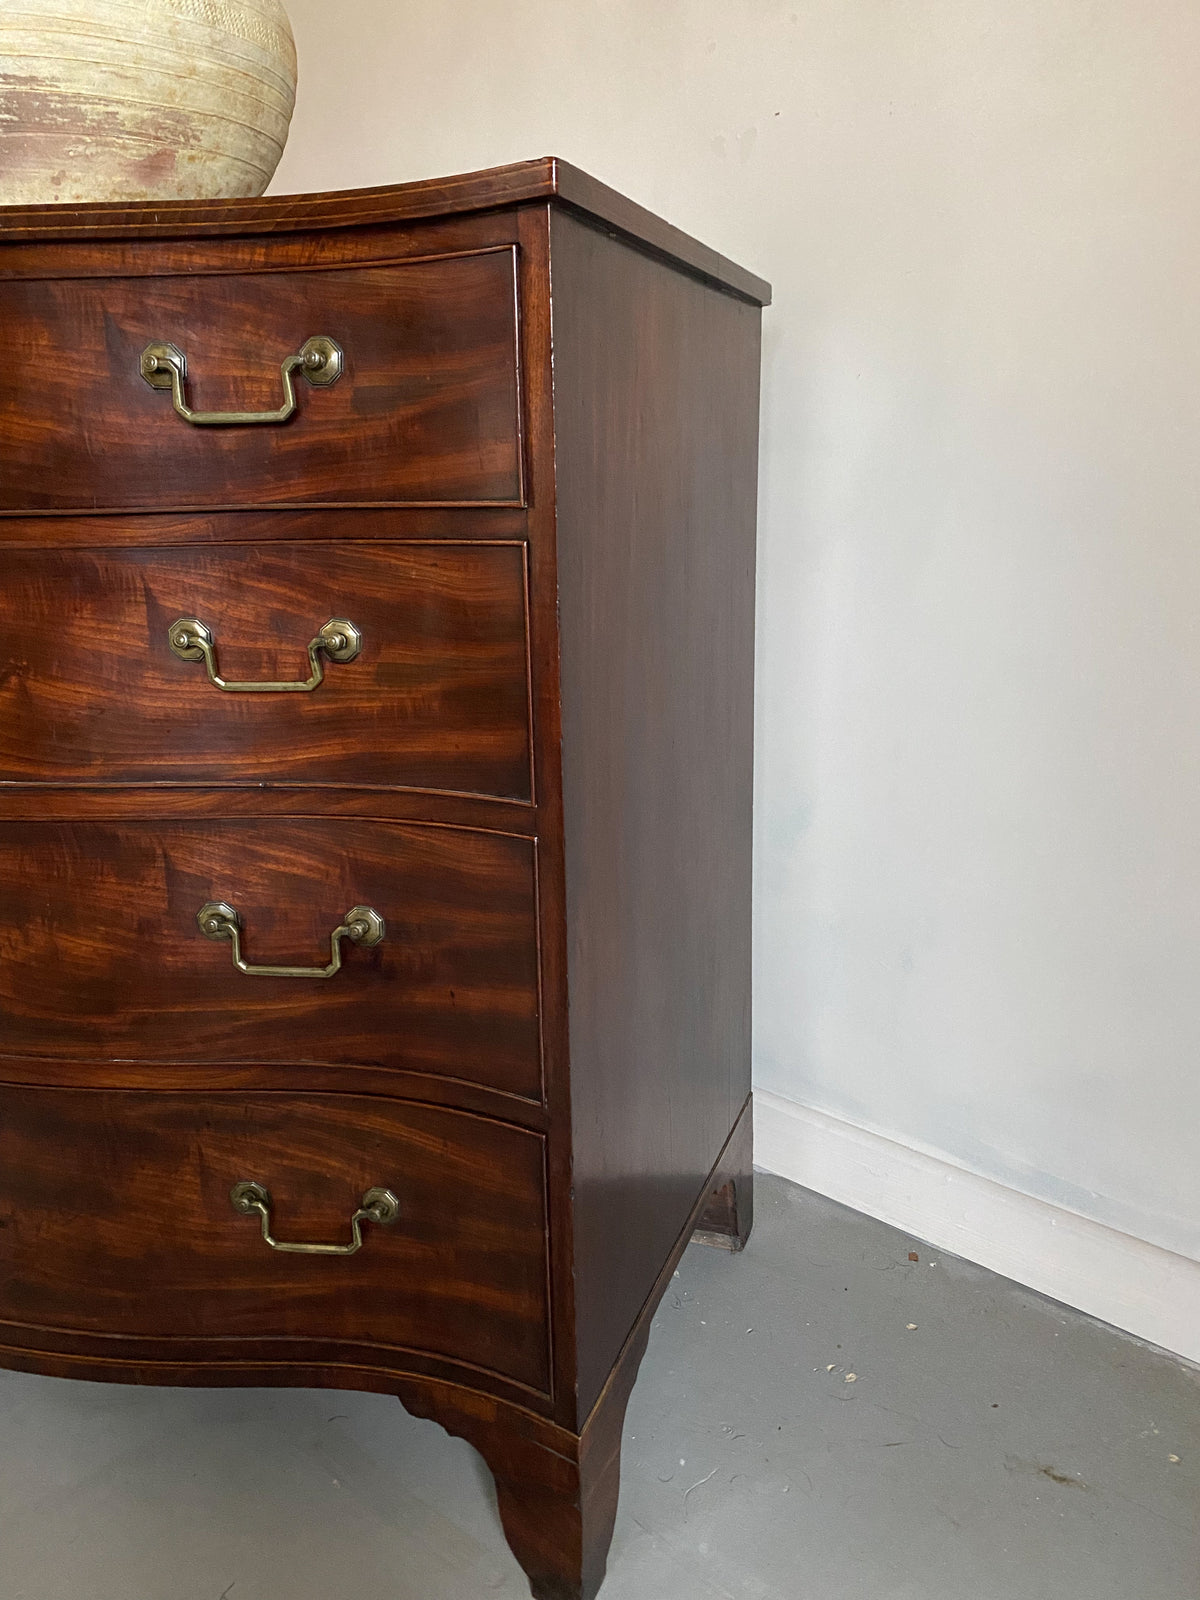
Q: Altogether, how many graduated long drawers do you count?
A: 4